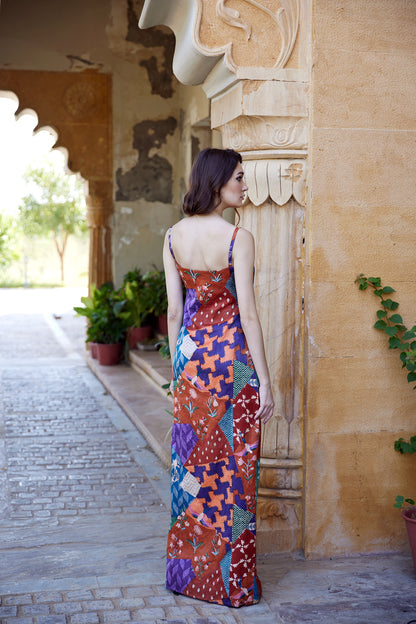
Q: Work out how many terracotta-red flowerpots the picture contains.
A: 5